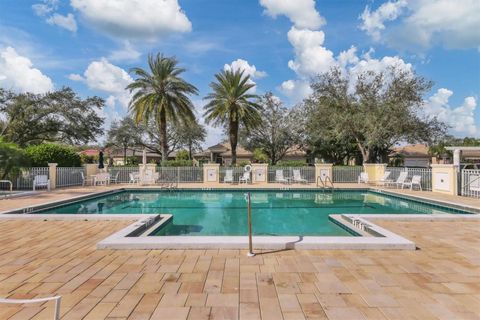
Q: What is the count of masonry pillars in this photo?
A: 8